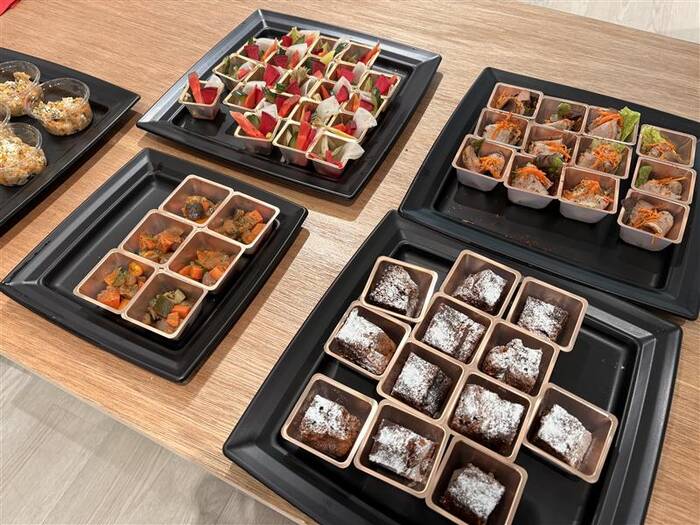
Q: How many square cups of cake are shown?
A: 12